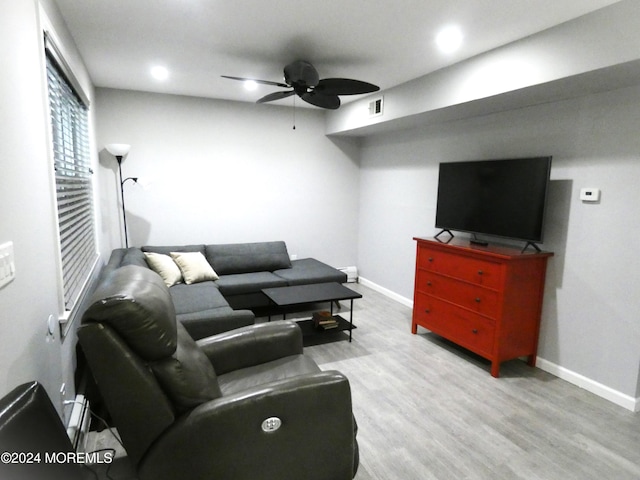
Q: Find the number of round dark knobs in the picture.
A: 6